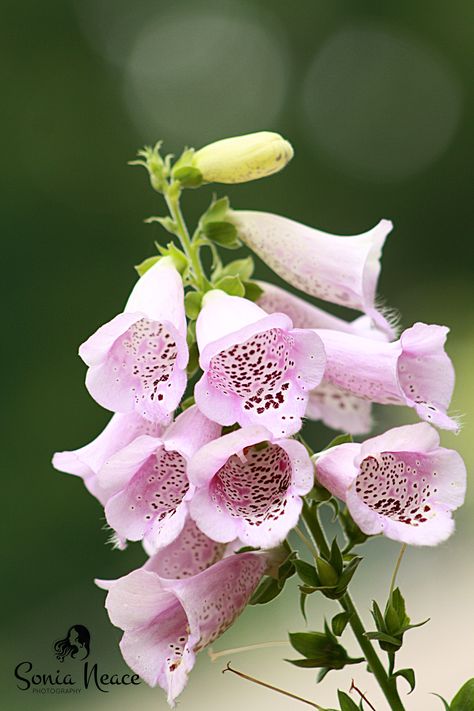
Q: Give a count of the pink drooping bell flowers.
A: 11